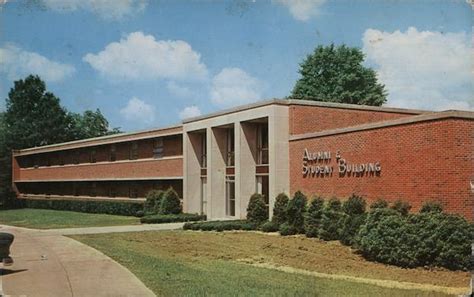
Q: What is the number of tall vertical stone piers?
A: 4